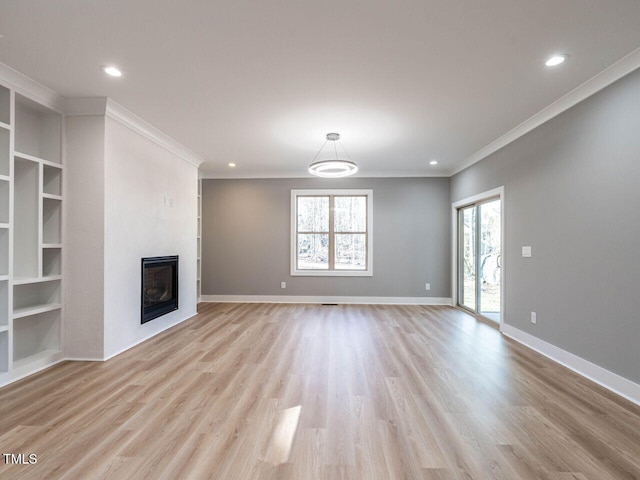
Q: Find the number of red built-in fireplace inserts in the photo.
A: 0